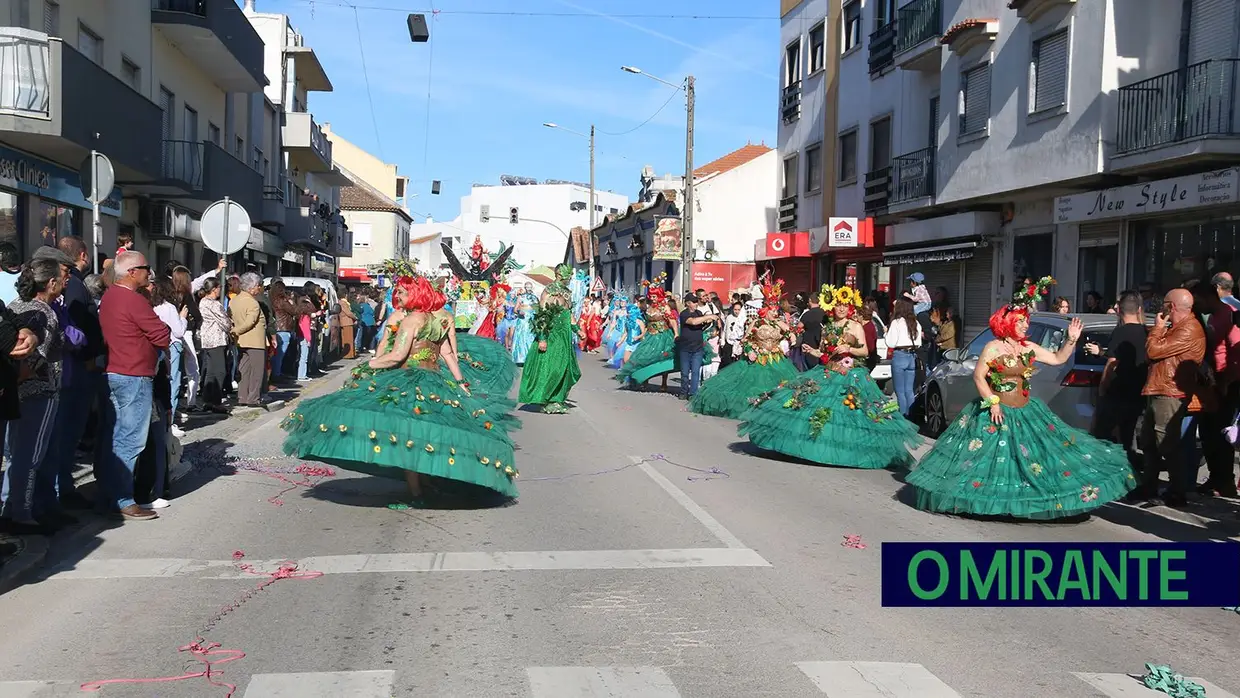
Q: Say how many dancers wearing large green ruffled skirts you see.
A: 6